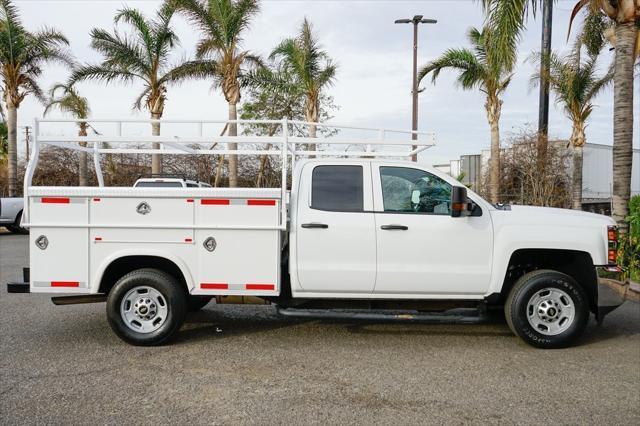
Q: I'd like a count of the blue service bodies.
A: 0